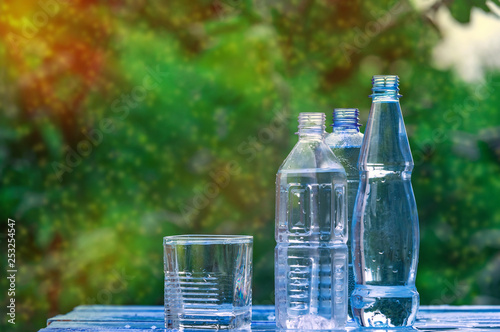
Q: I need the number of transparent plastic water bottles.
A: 3